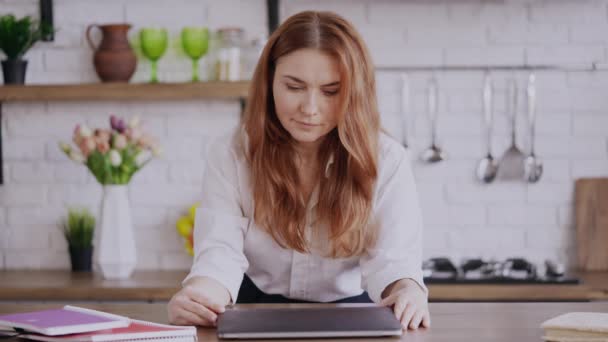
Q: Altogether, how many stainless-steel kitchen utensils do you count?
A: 5